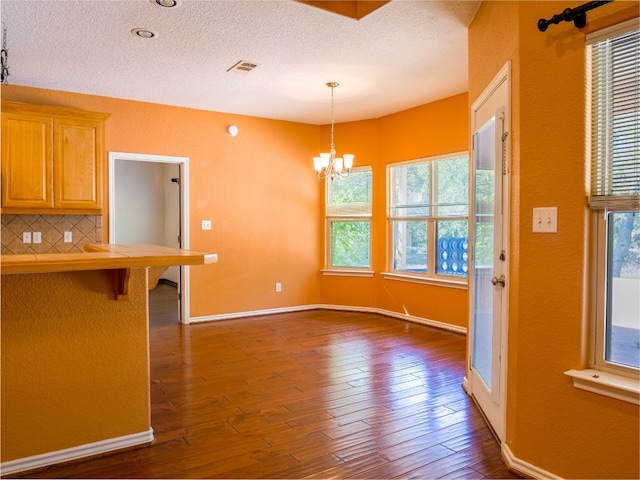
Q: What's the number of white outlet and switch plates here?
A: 6